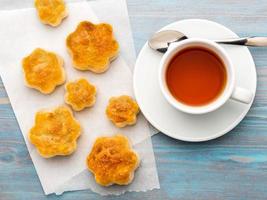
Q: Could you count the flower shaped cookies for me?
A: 7